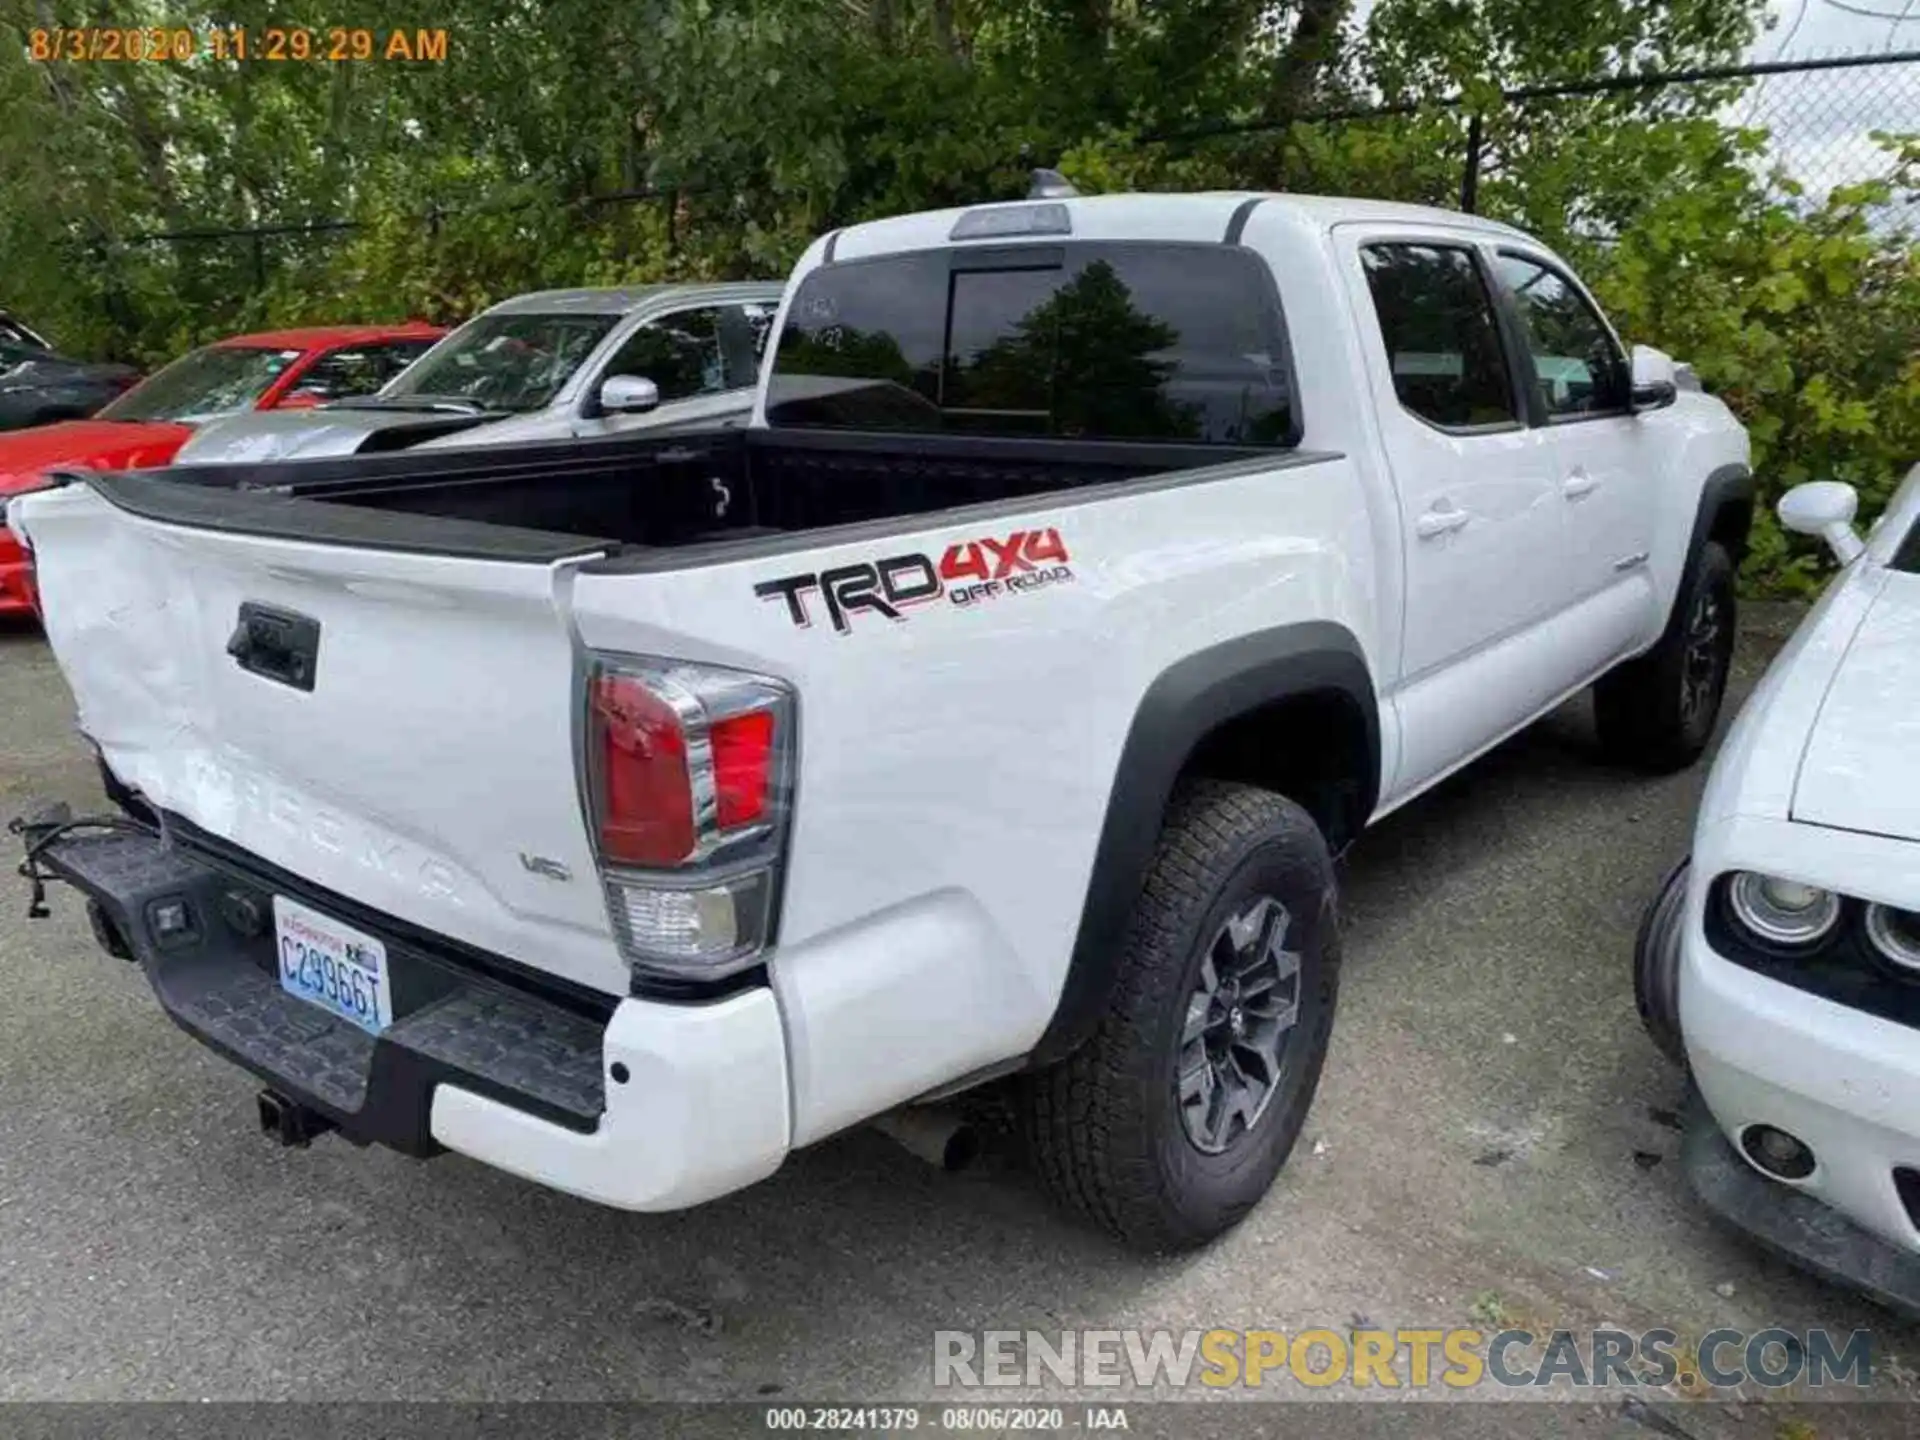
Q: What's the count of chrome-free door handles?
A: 2